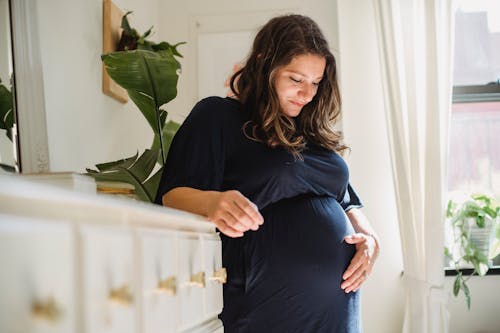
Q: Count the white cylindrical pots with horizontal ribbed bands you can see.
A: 1